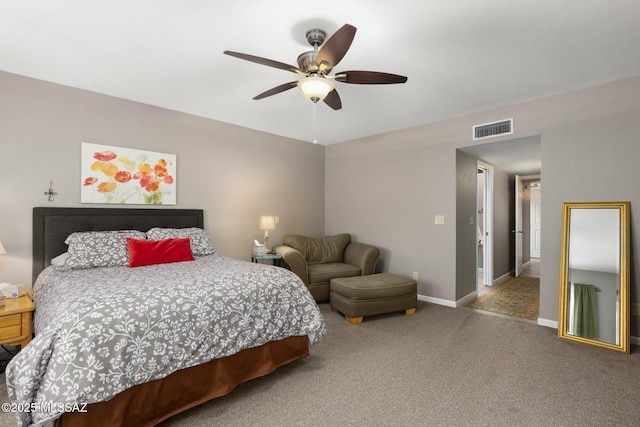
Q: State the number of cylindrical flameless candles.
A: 0